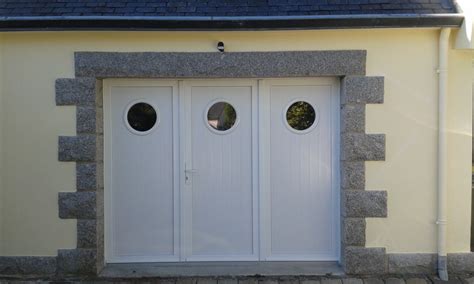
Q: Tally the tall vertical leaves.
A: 3